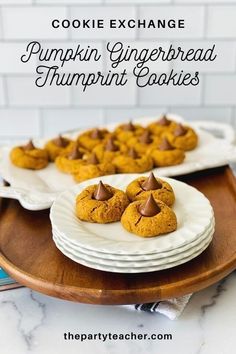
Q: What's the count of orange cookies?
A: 15